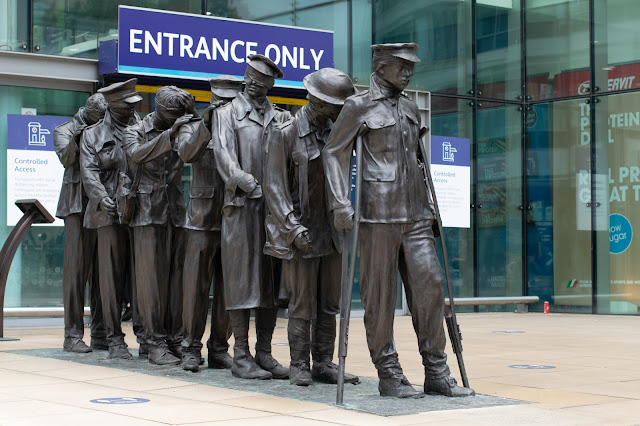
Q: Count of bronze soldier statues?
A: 7